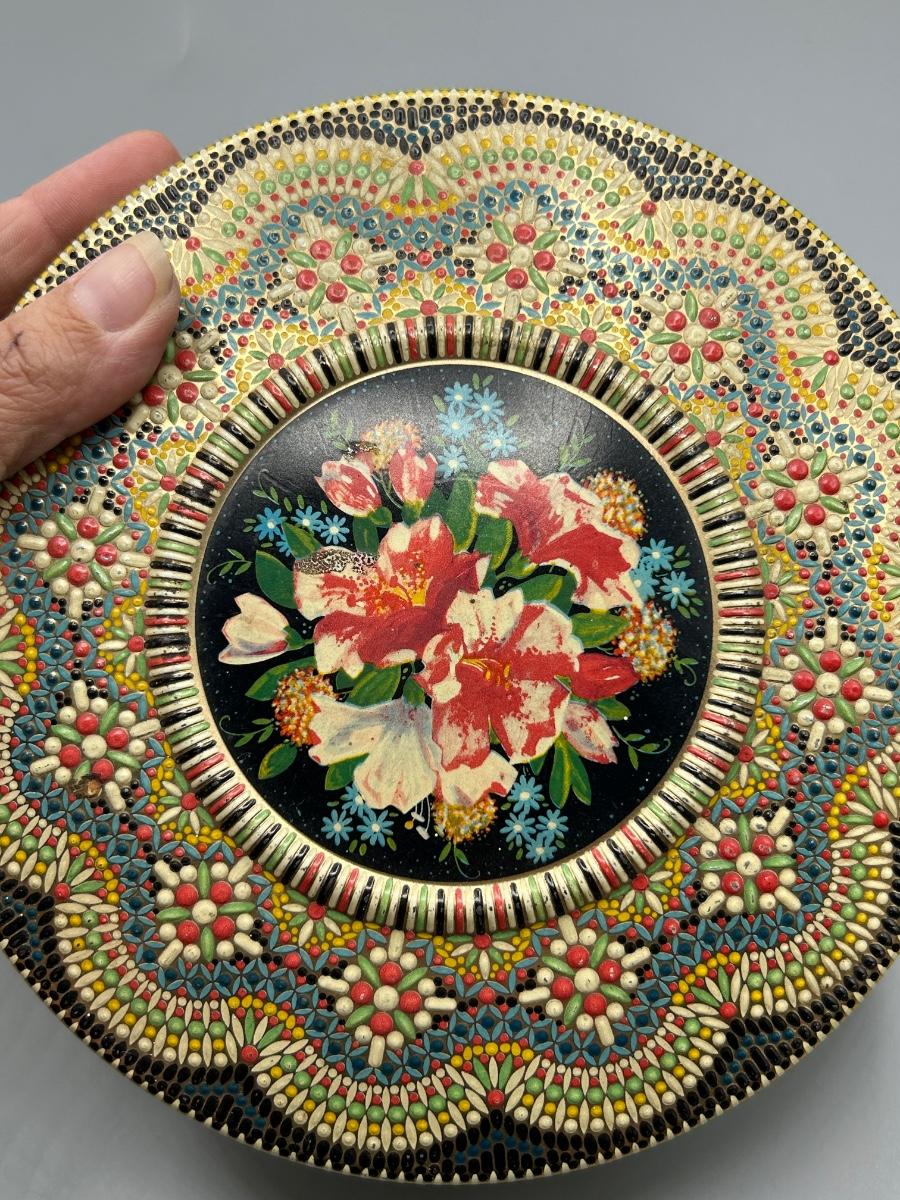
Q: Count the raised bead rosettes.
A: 12